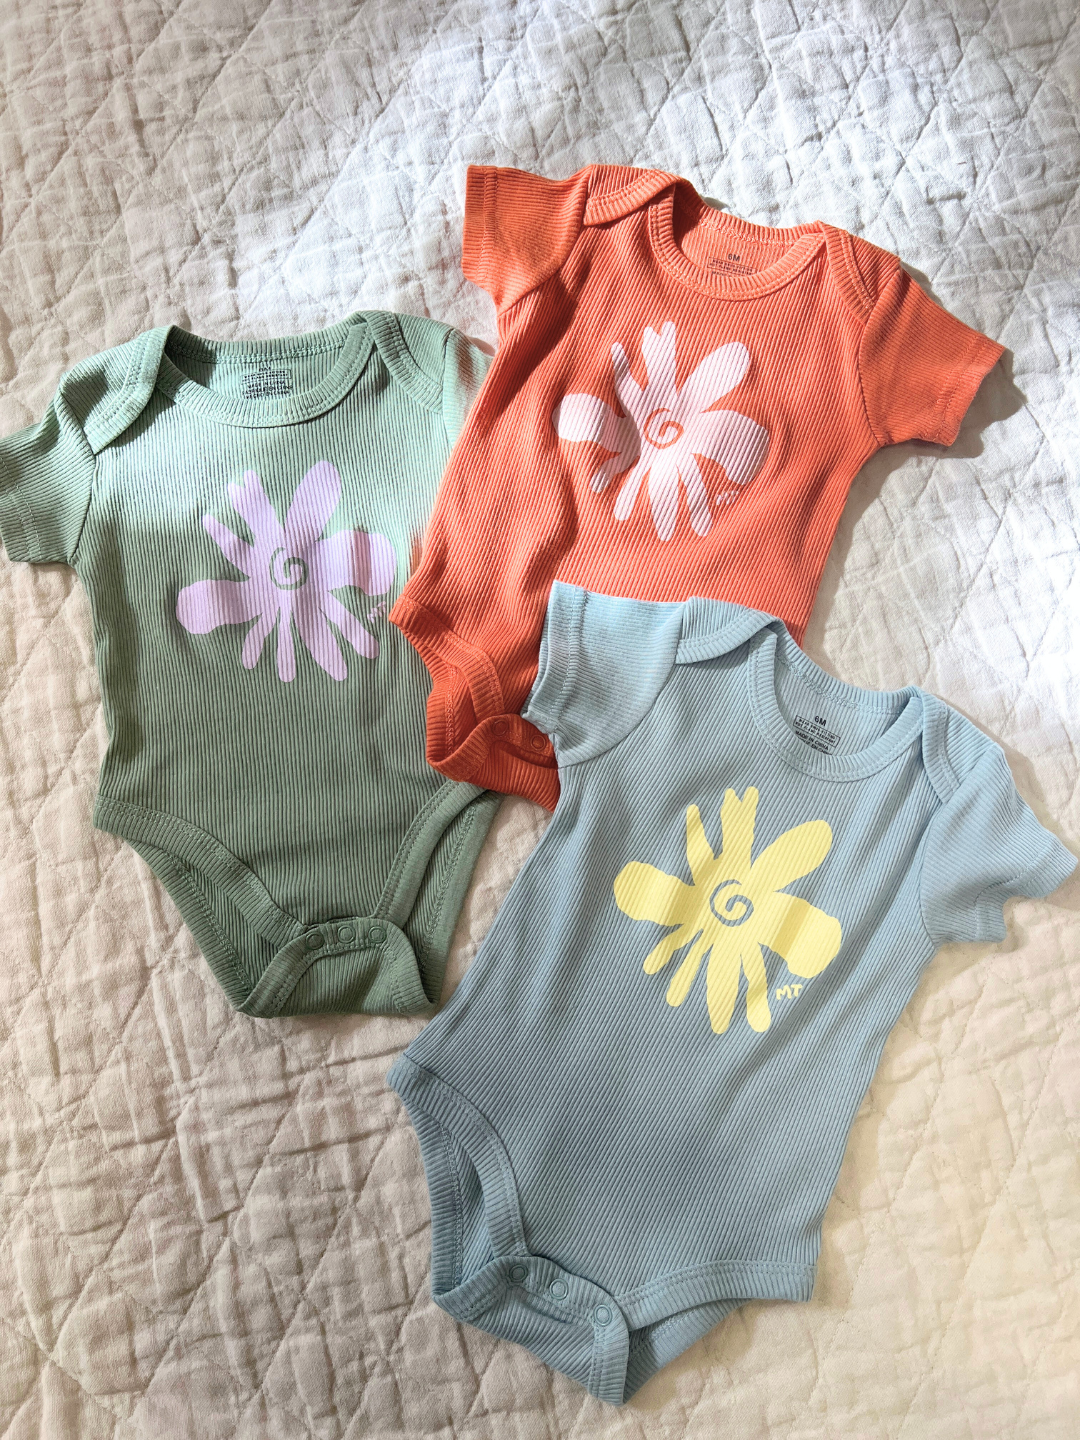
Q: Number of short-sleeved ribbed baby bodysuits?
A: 3